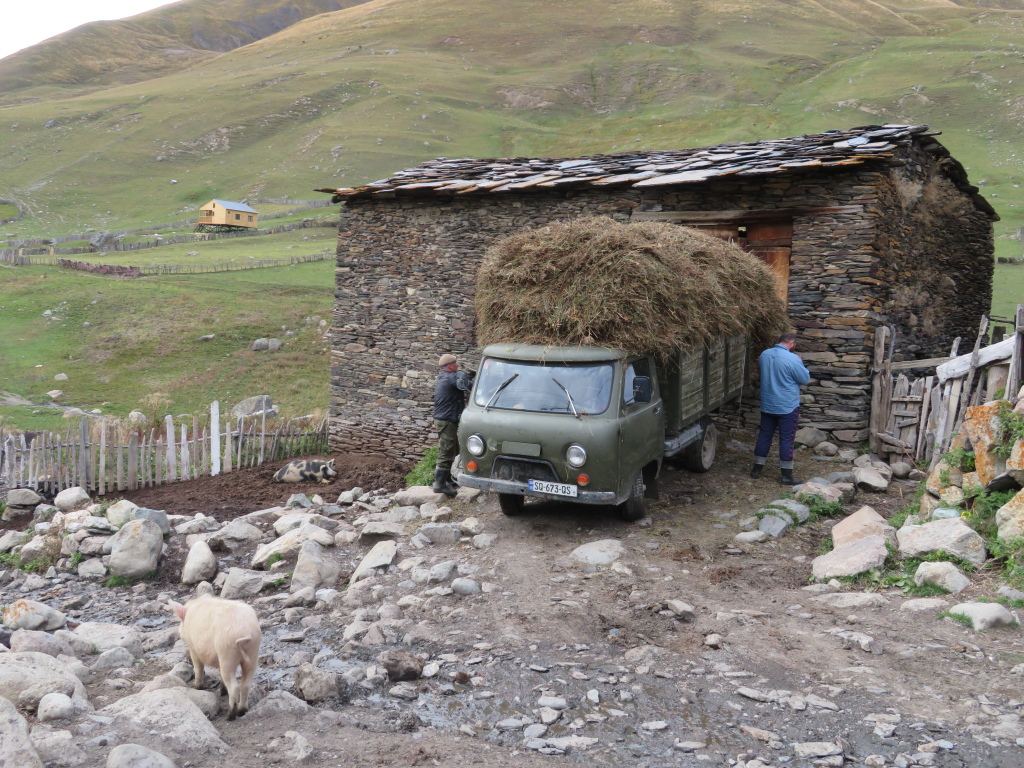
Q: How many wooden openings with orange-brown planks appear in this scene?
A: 1